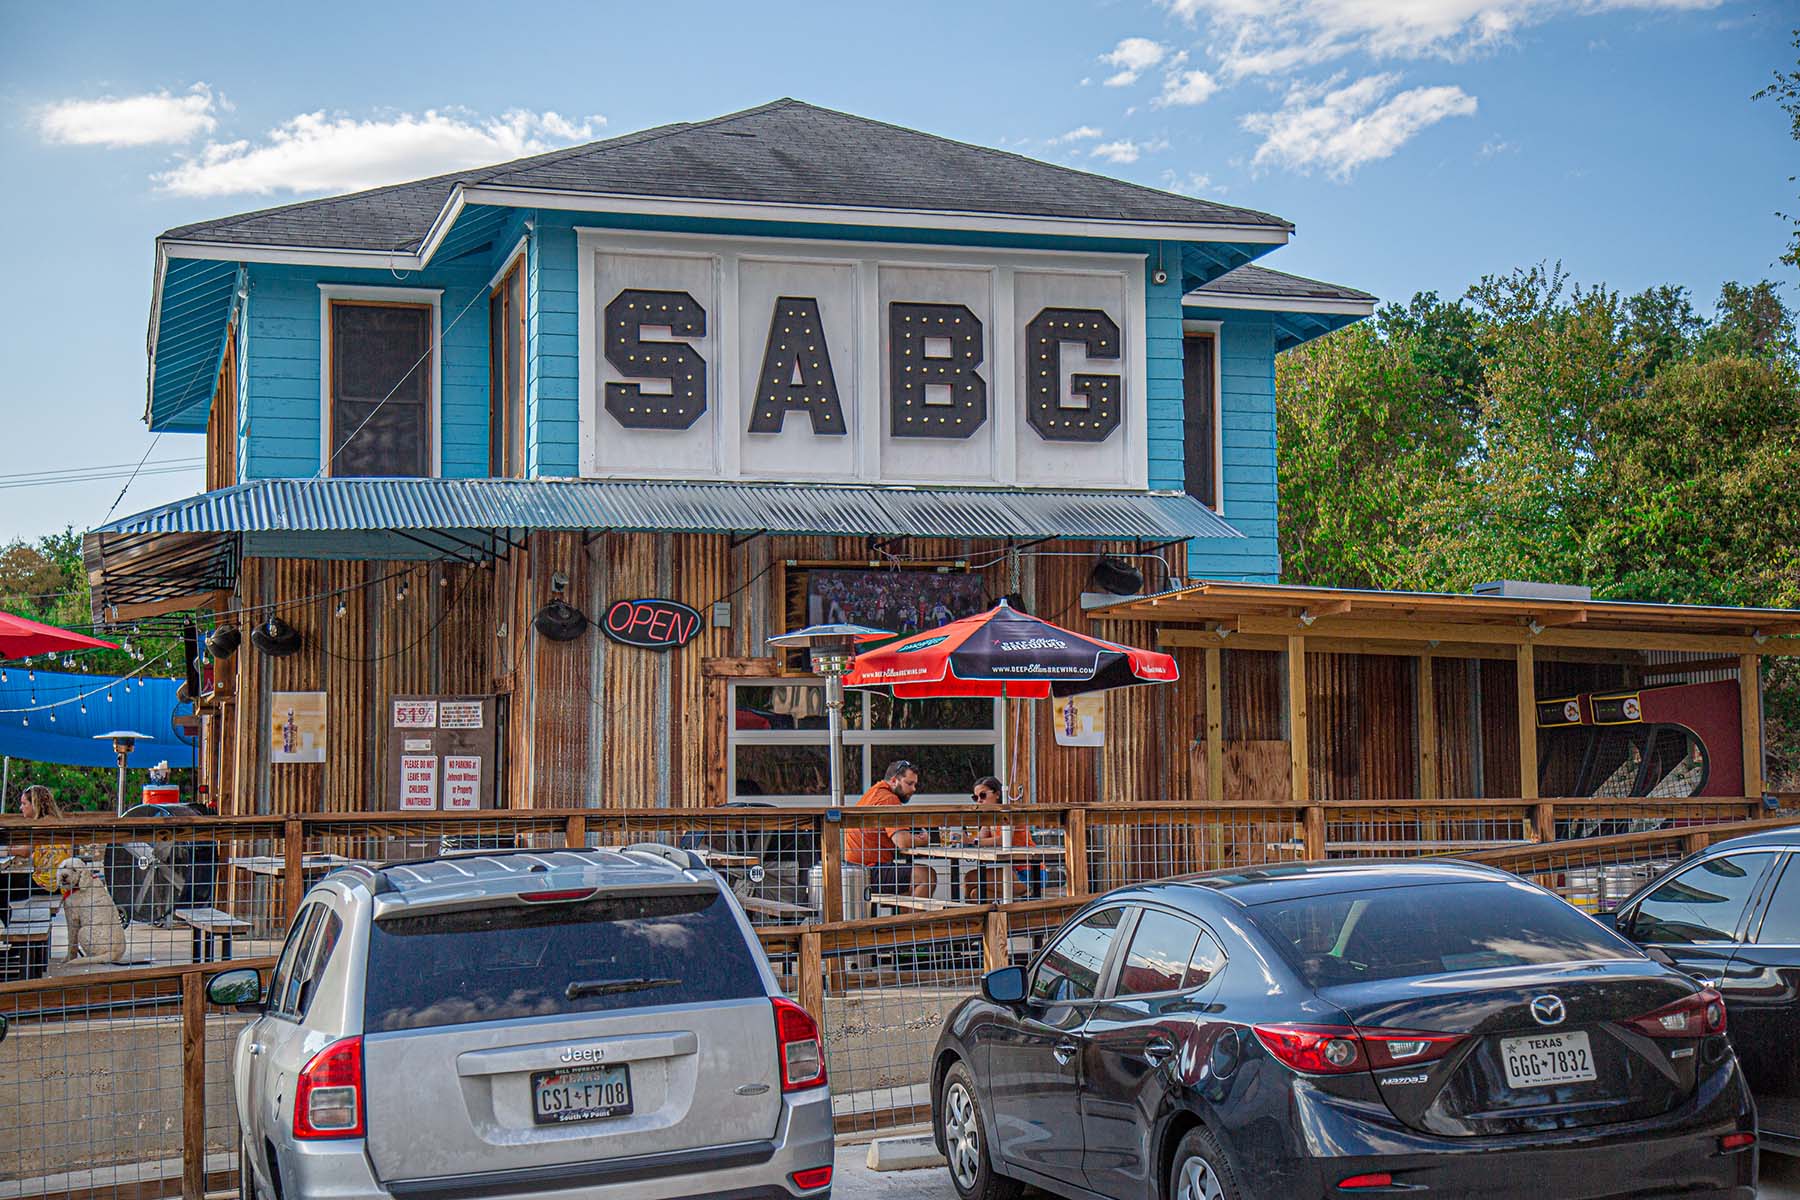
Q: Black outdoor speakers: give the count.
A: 4